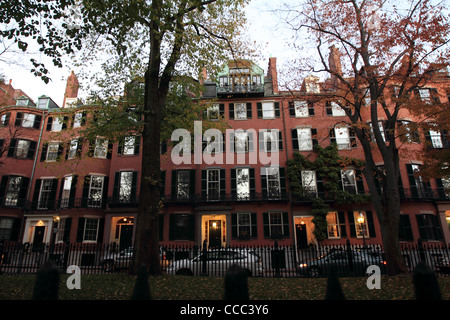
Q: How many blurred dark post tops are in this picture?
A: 5